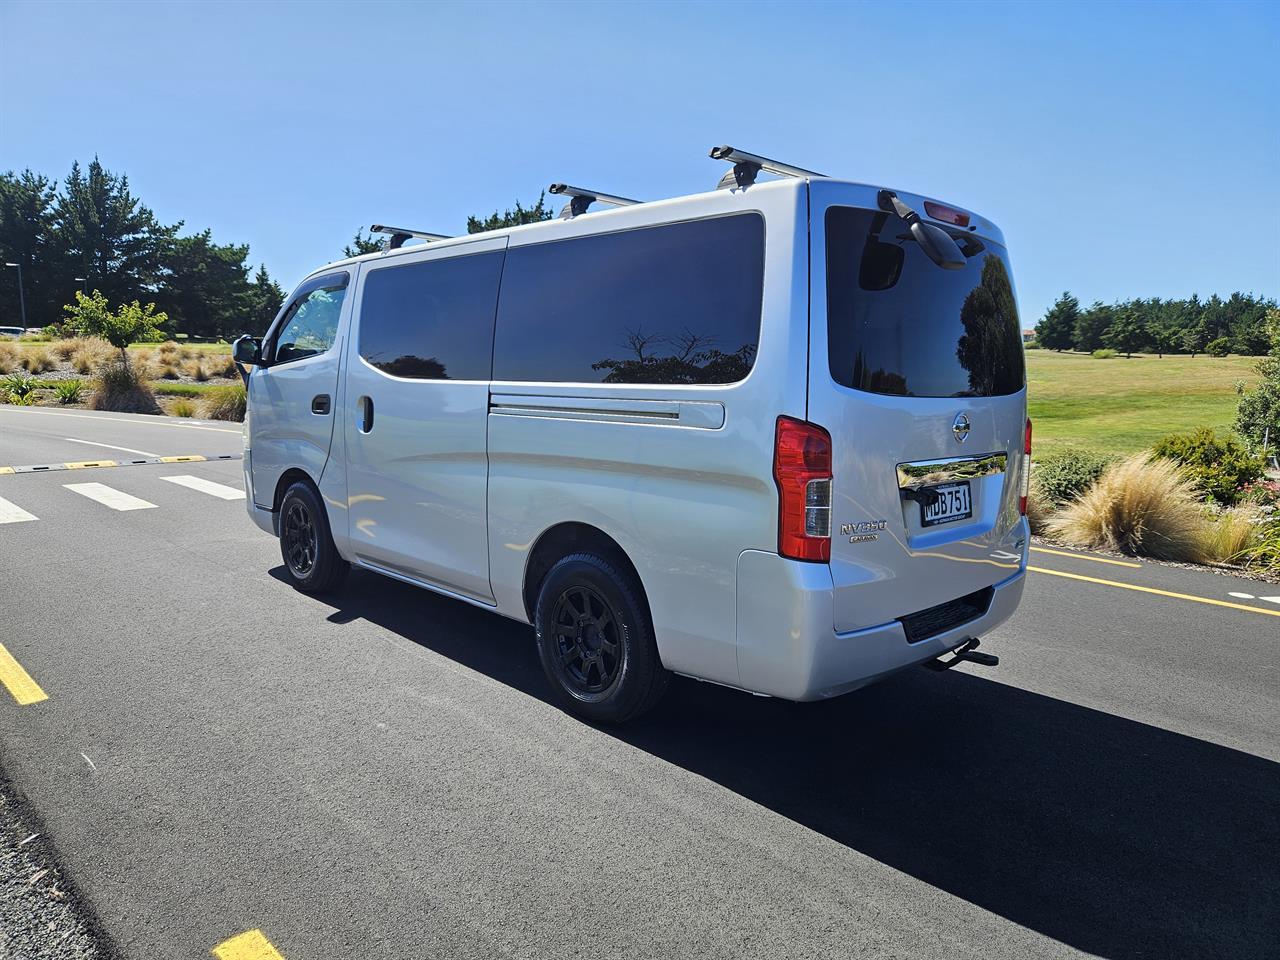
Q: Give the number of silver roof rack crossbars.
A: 3